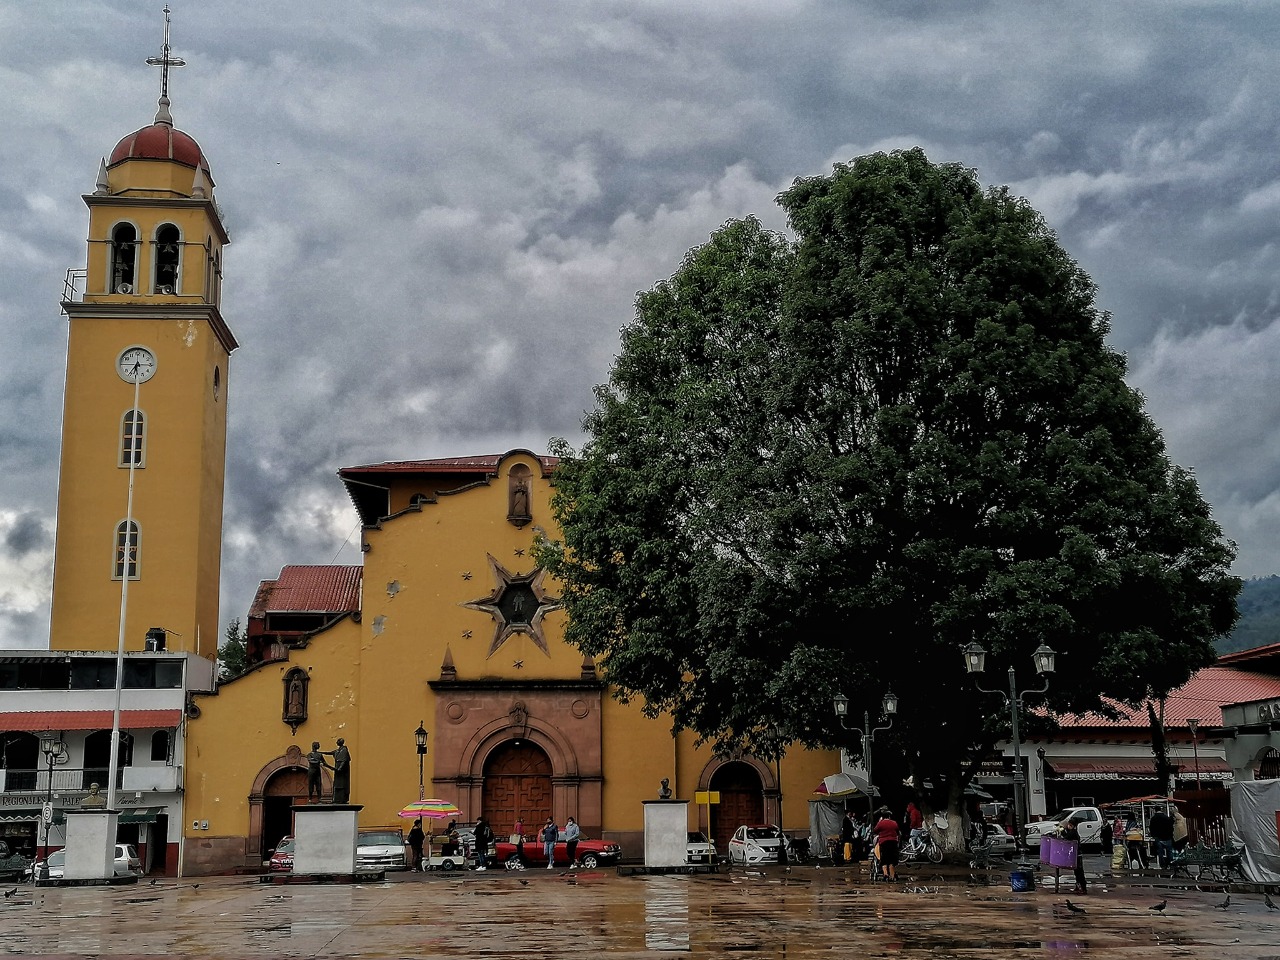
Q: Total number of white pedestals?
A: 3